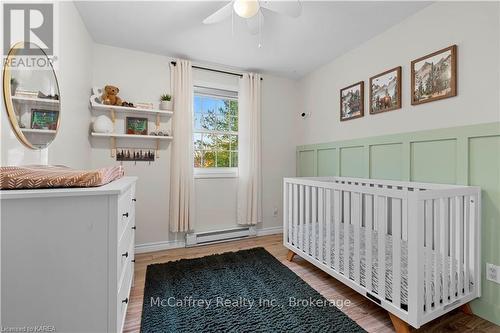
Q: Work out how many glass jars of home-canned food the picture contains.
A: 0